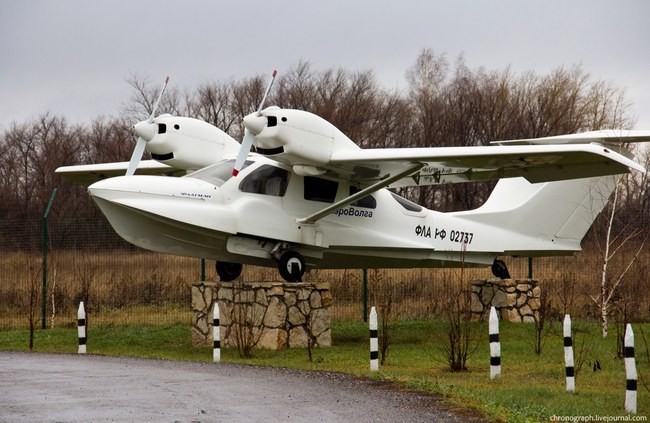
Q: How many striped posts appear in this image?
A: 6